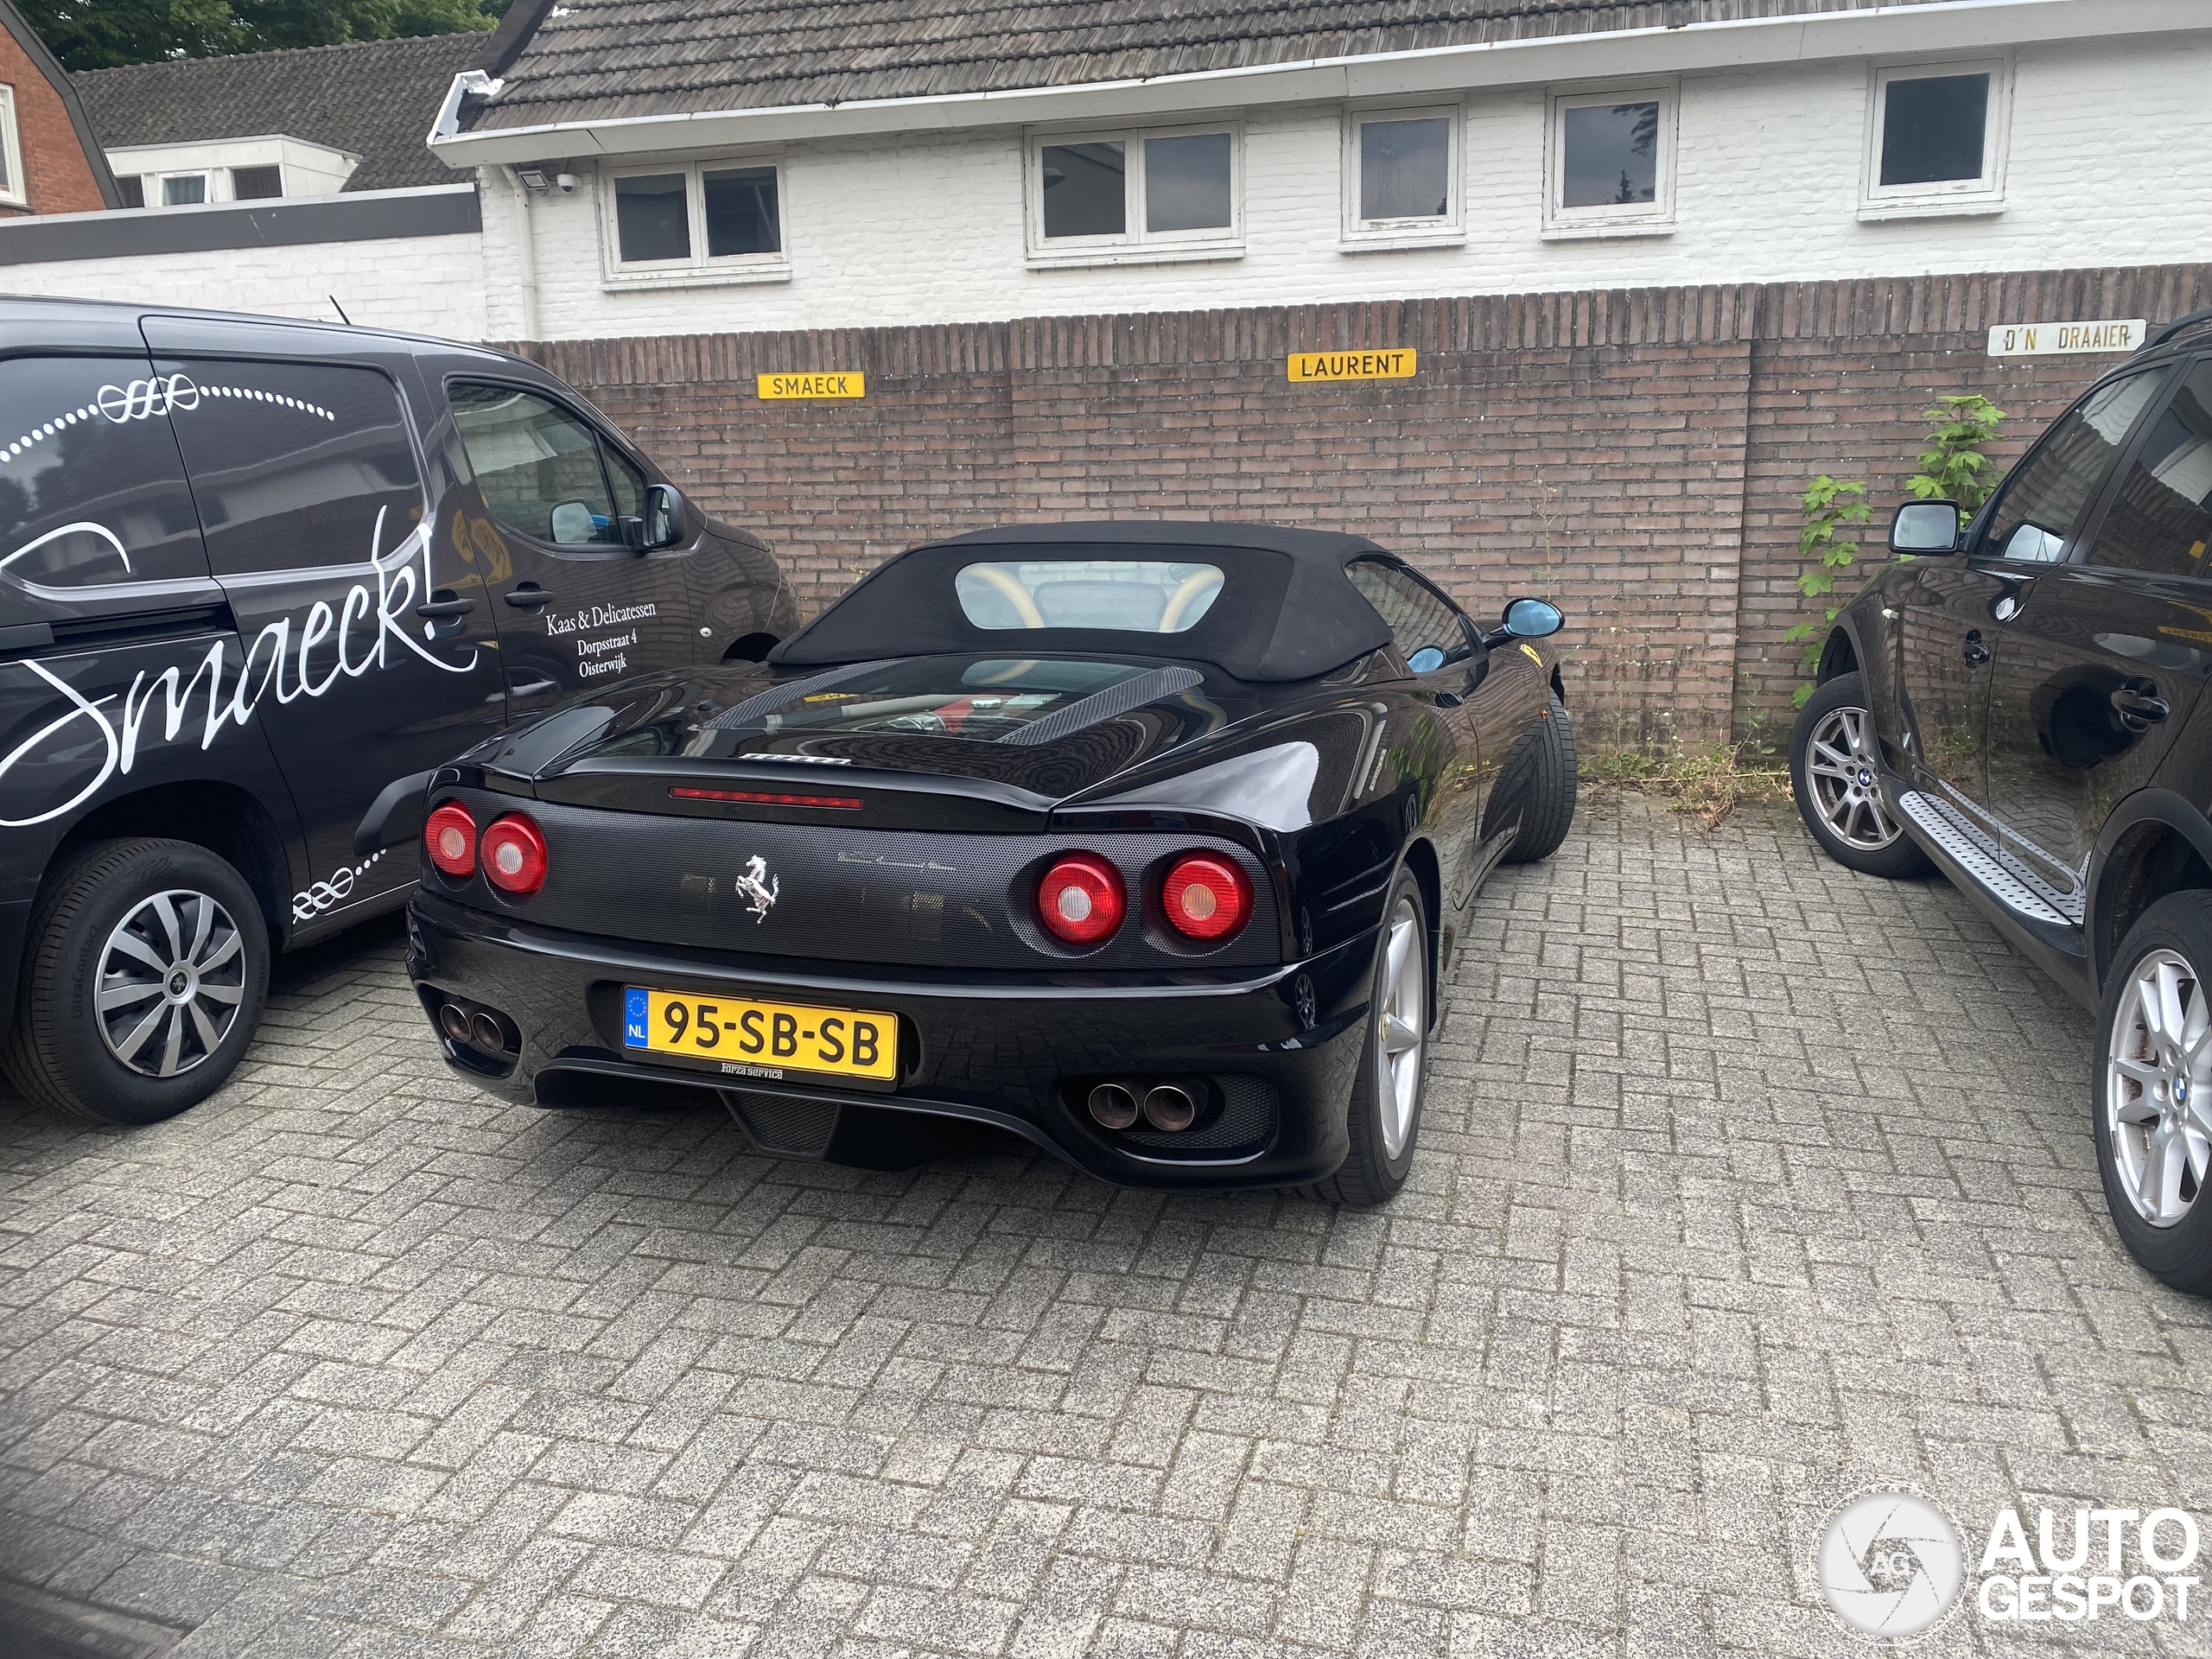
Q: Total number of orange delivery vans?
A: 0